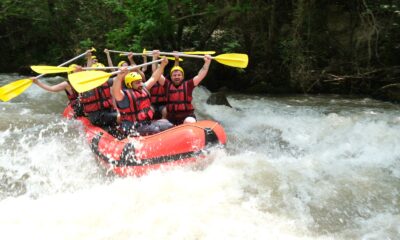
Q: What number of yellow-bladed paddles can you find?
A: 6